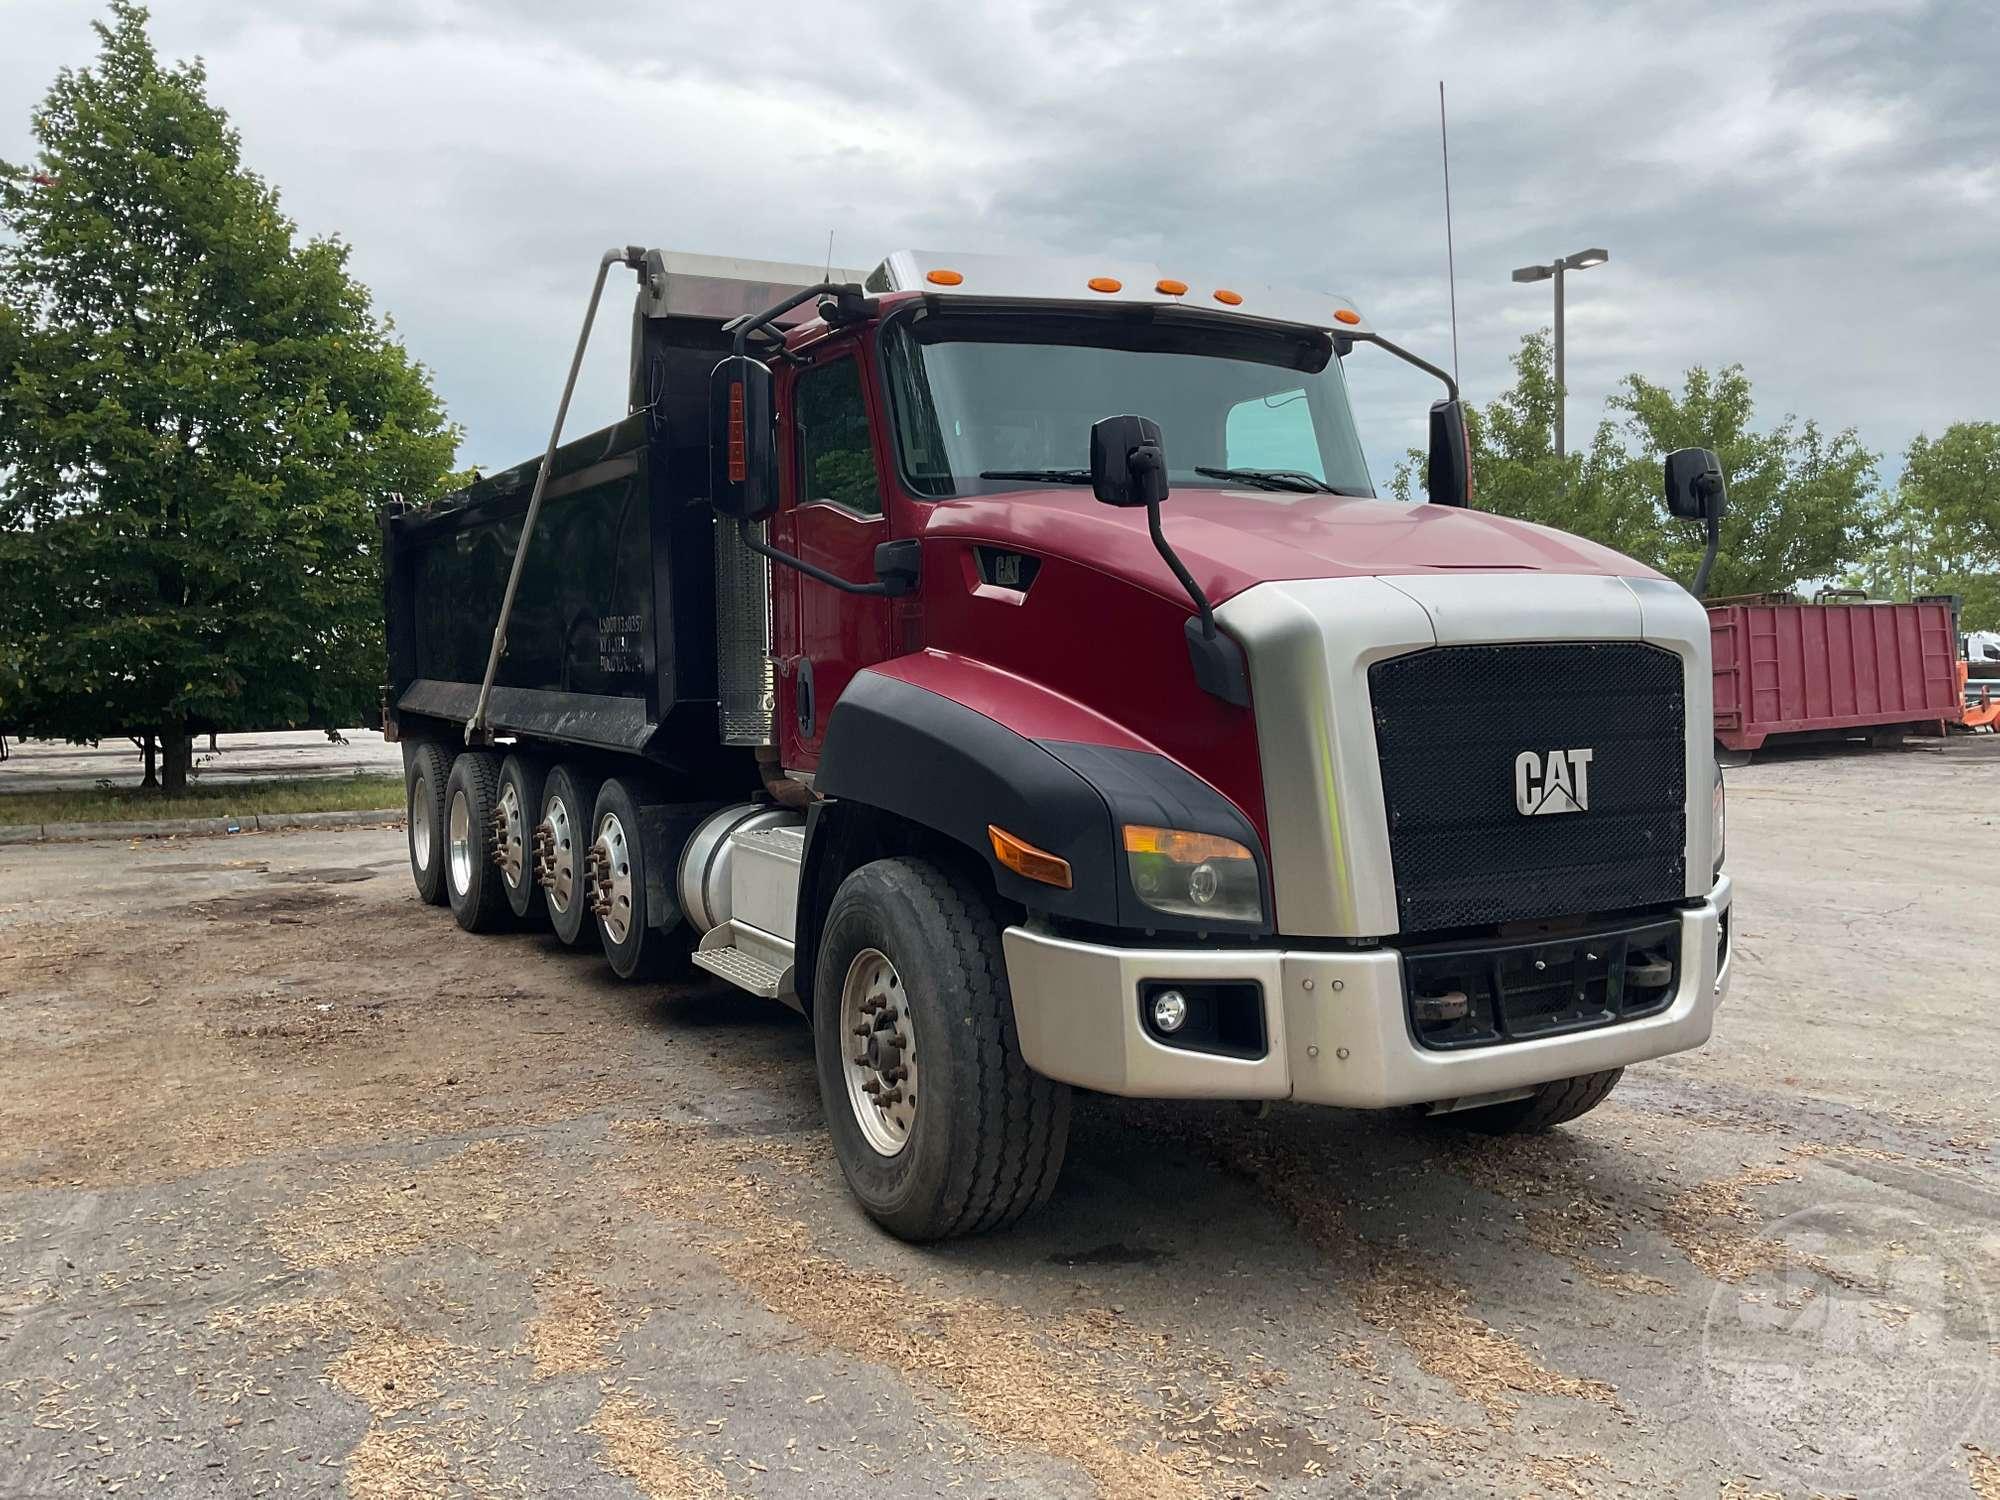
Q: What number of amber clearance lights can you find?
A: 5